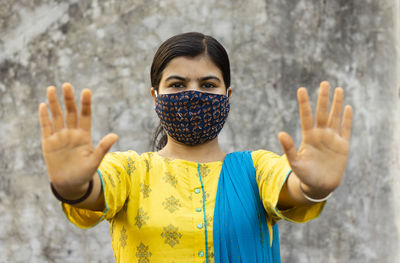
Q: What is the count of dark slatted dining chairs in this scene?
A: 0